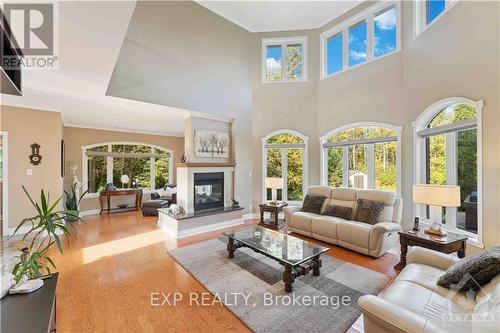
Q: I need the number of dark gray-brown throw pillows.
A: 4